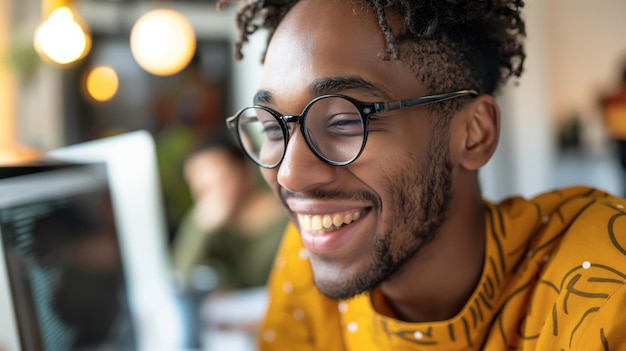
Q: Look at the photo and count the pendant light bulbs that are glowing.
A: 3